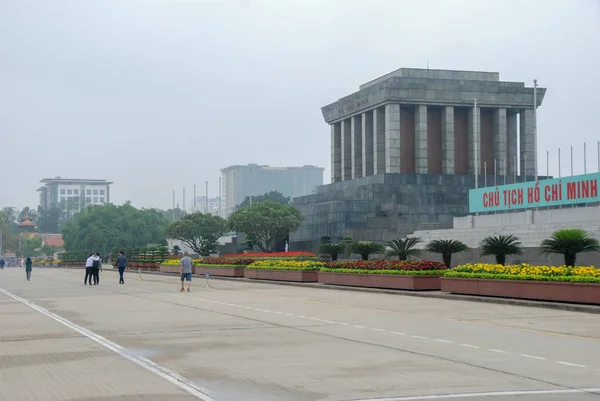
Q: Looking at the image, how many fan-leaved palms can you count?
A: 6